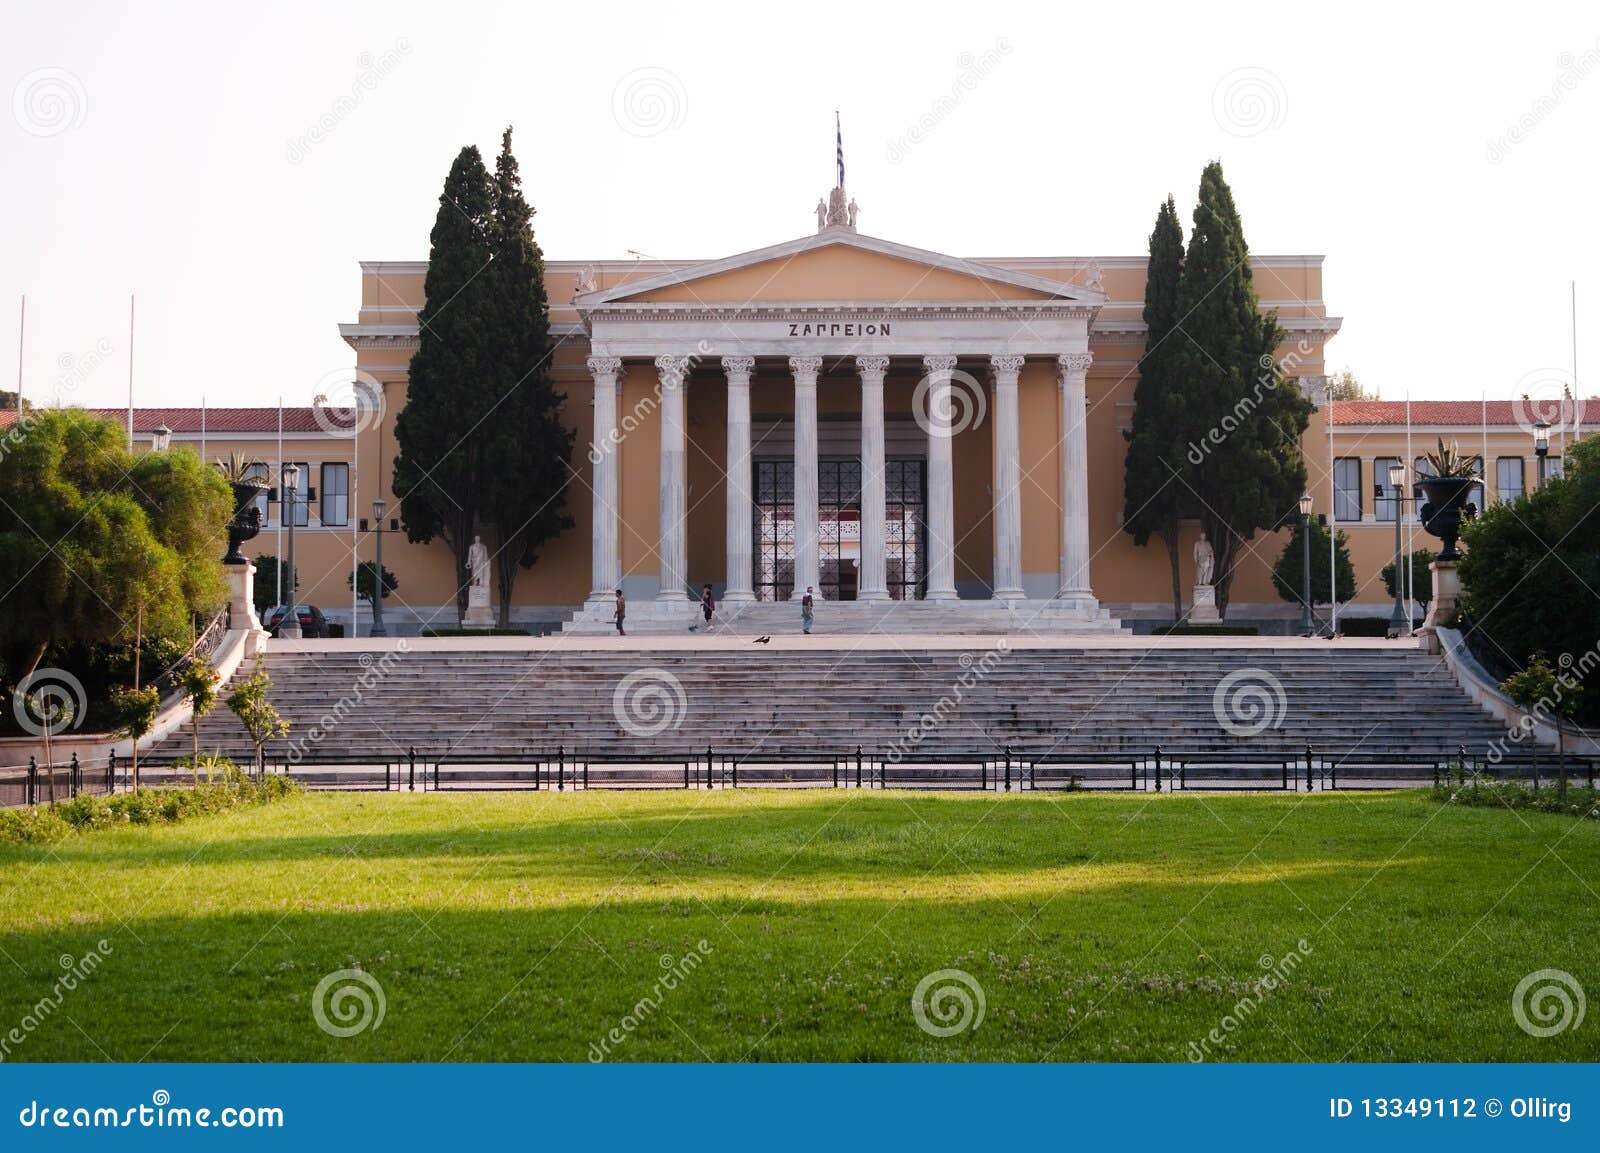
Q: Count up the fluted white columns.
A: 8